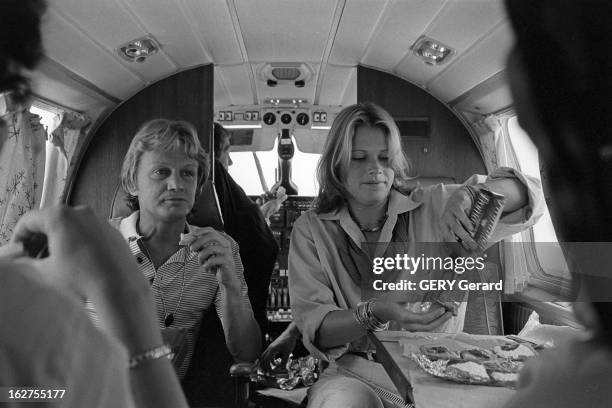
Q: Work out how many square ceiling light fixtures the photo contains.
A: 2